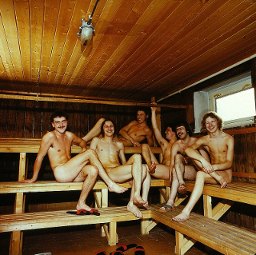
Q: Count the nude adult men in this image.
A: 6